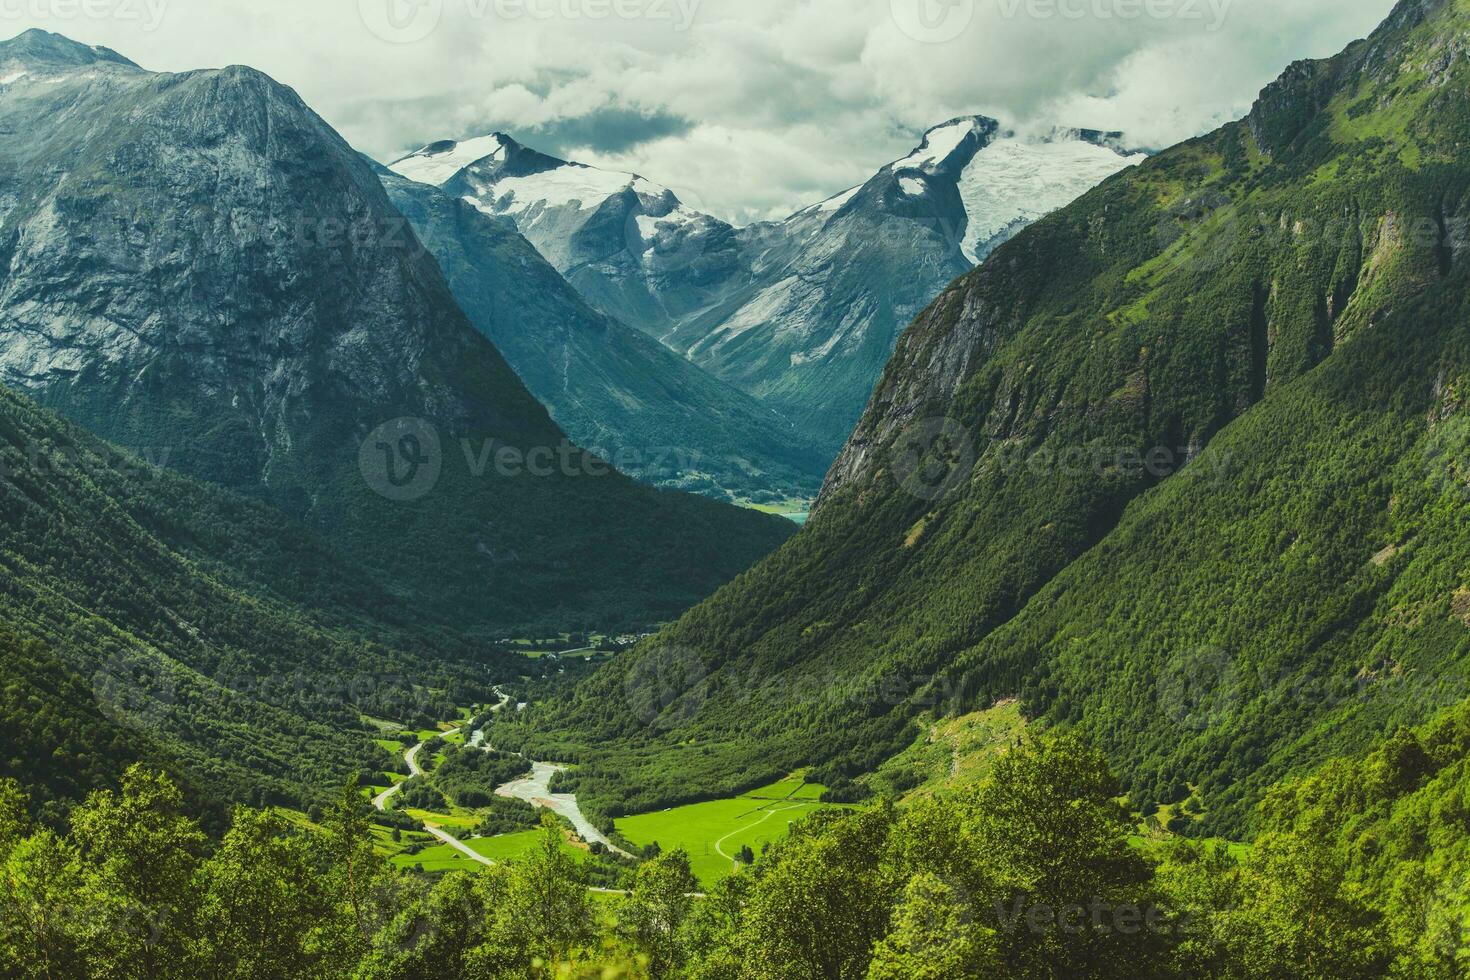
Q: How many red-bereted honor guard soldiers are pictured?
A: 0